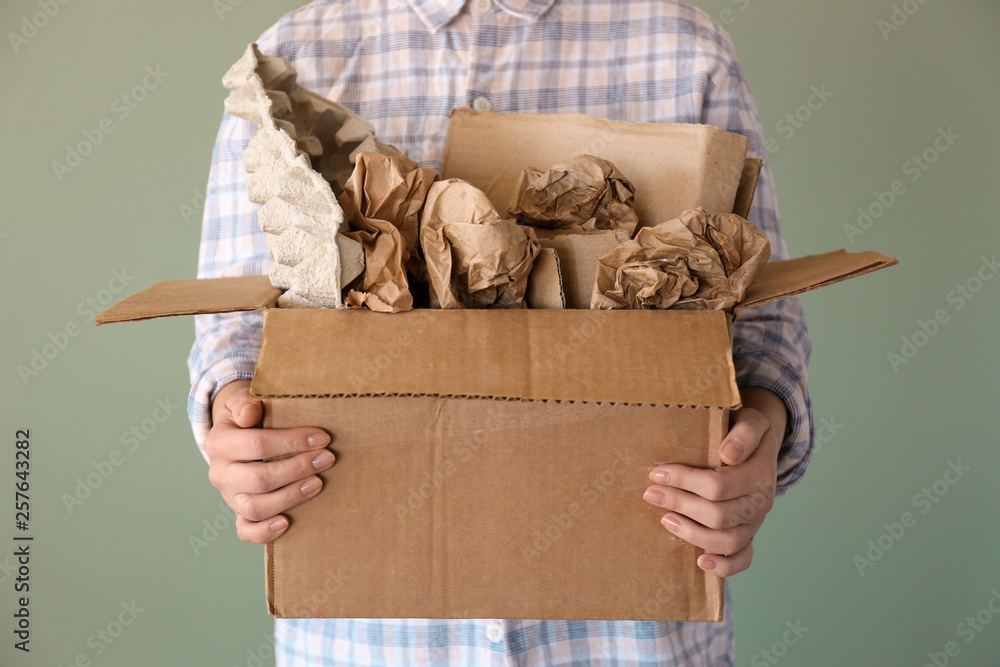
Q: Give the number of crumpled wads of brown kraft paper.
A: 4